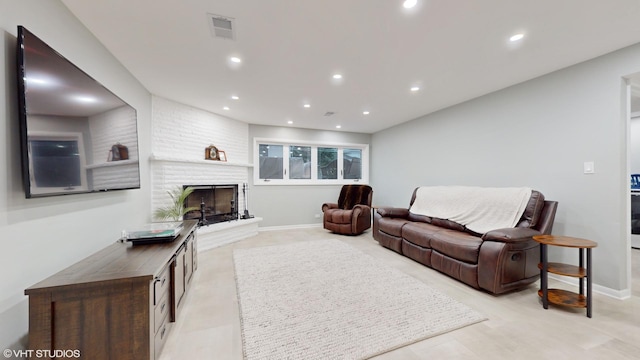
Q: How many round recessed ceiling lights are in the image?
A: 11